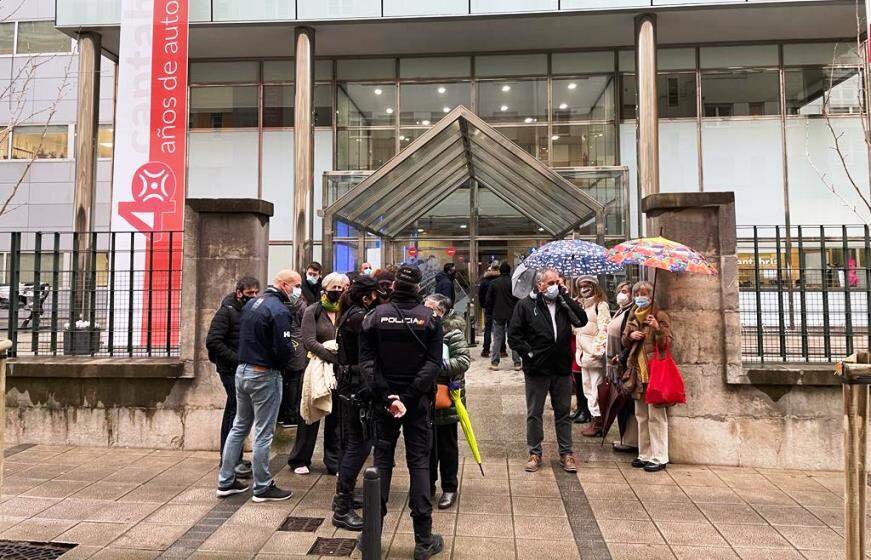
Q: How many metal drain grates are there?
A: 3